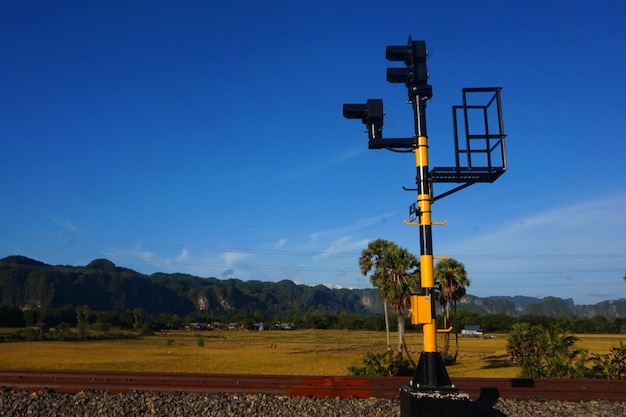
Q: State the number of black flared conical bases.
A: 1